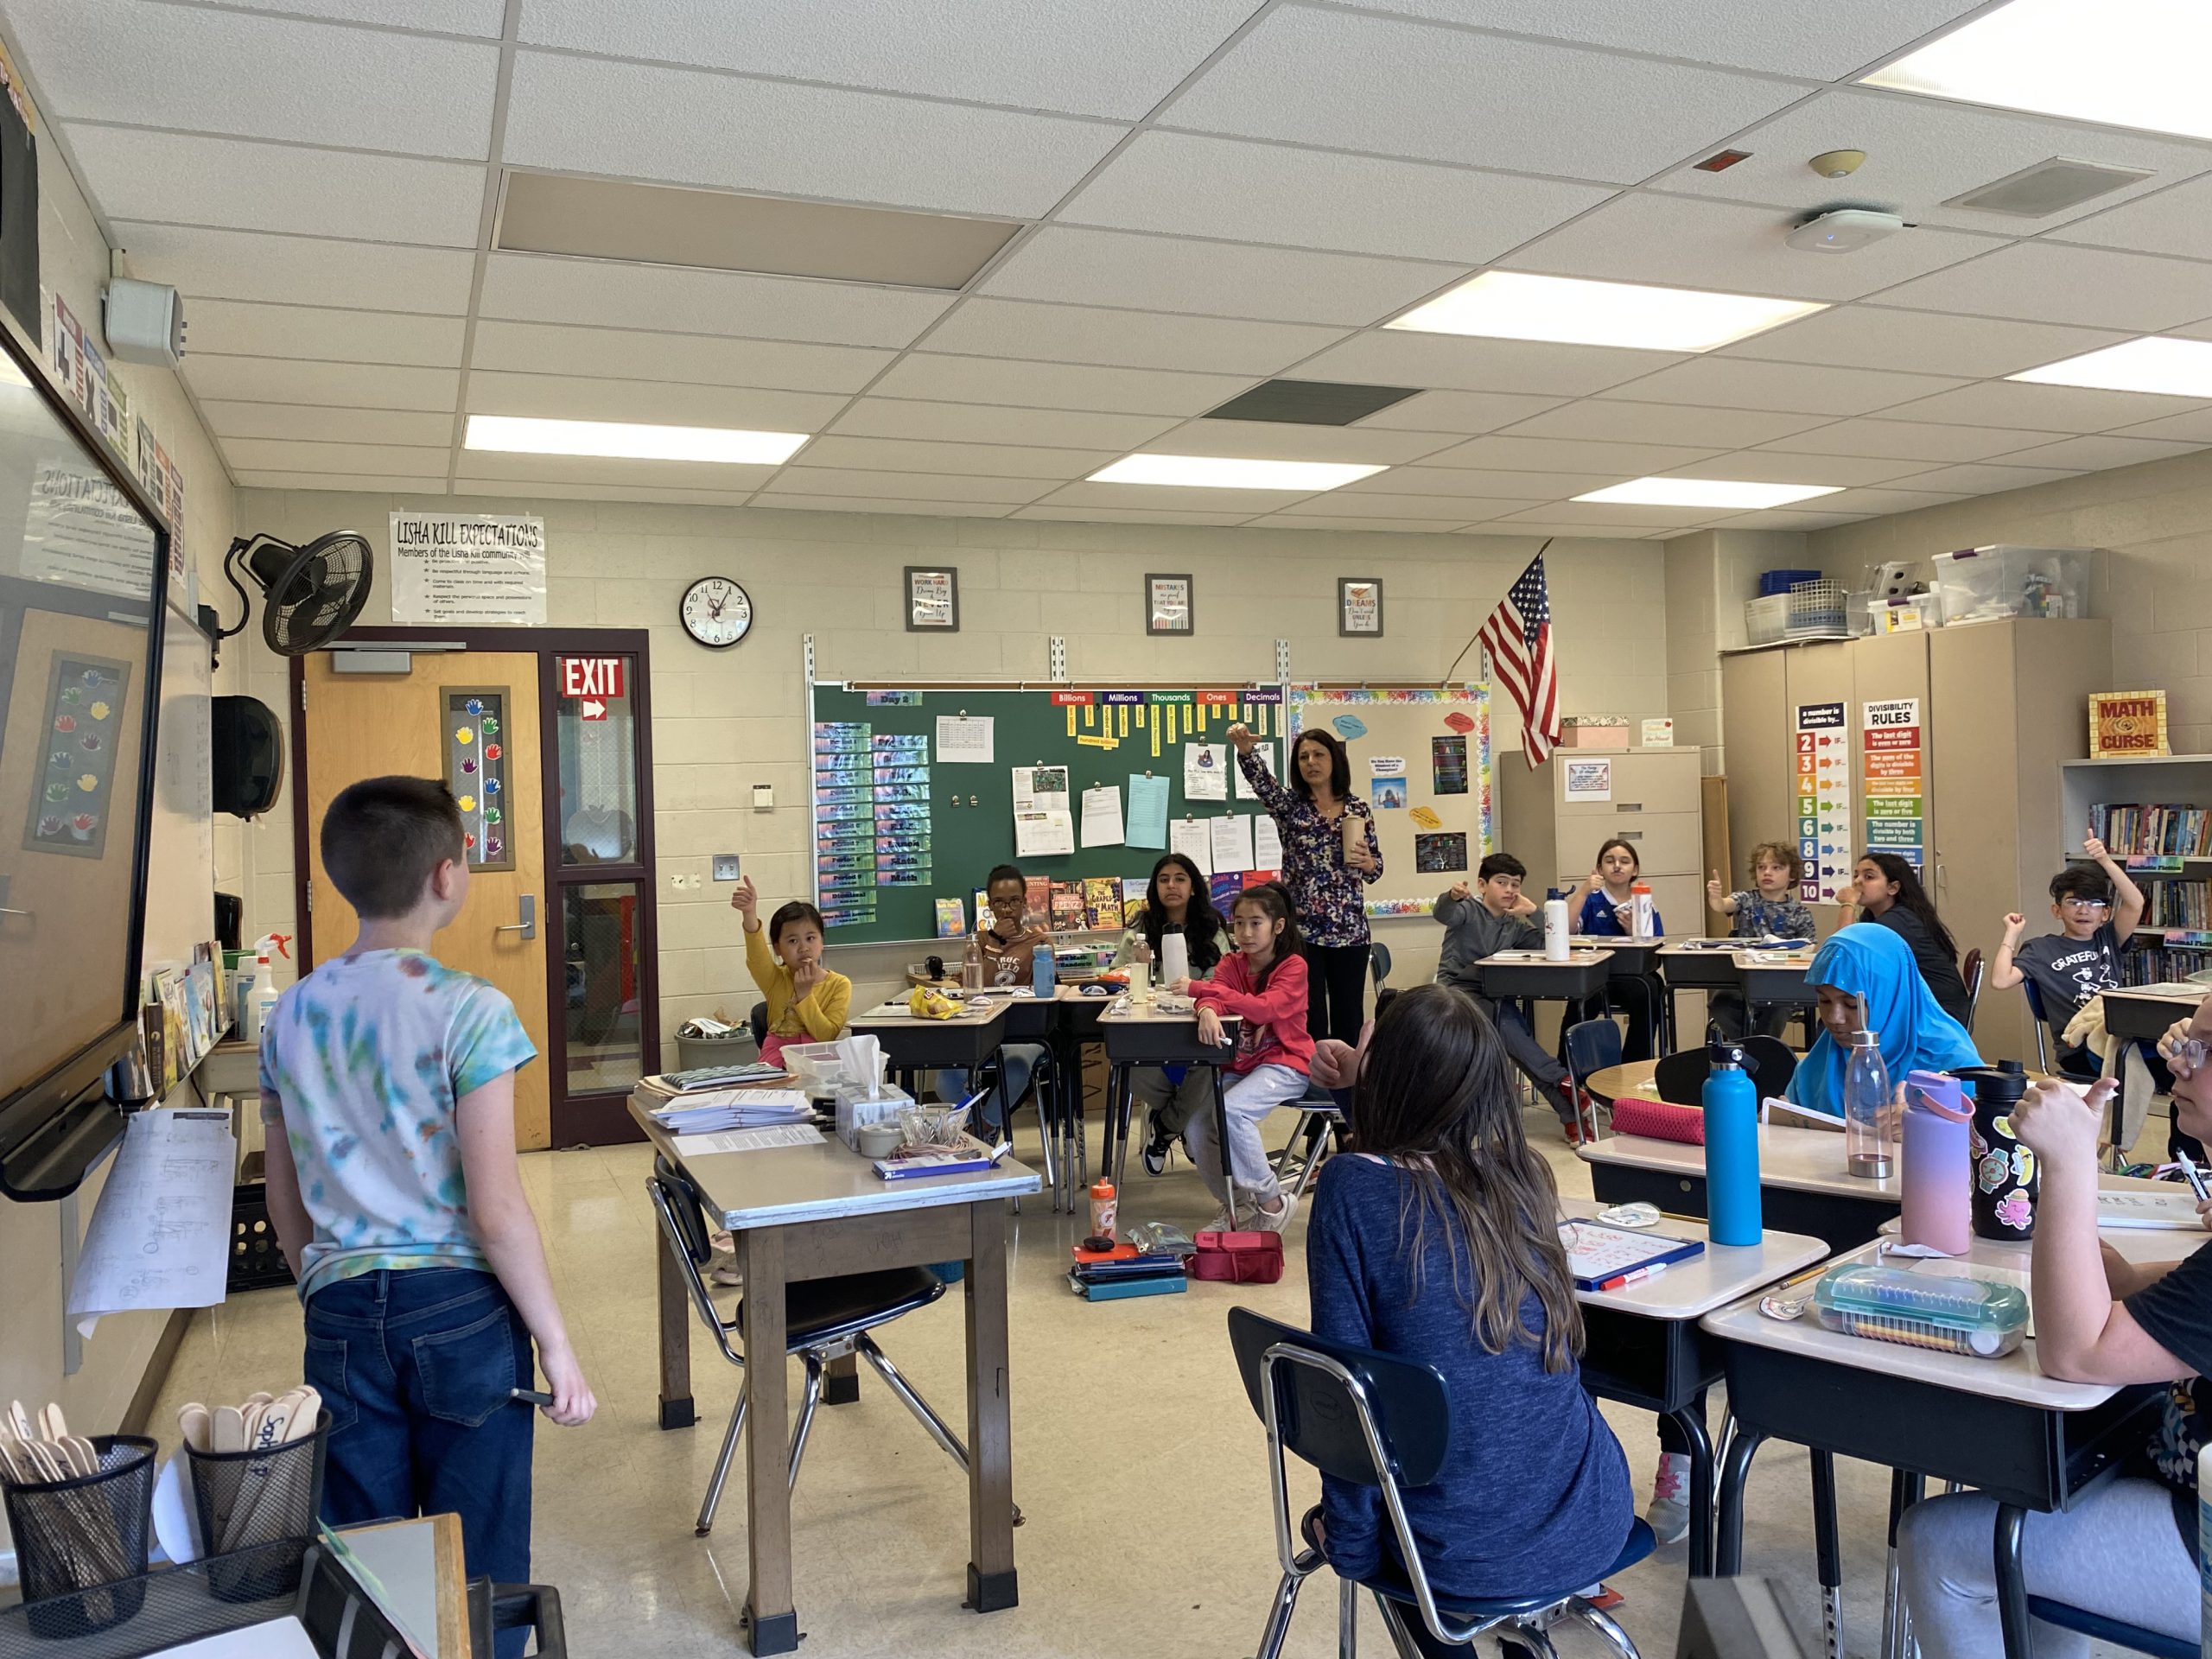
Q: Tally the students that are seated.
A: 12